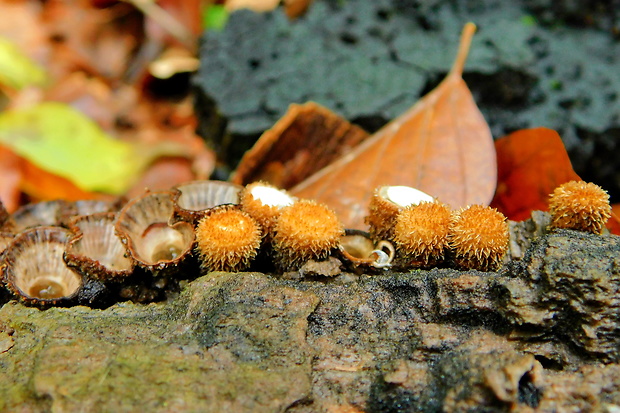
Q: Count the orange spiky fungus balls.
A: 7